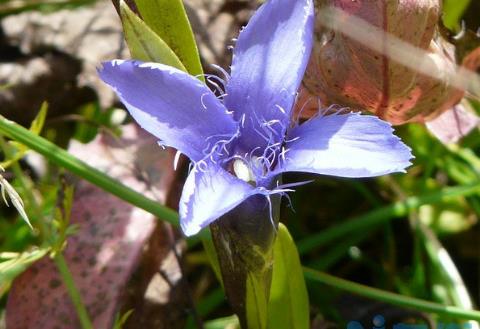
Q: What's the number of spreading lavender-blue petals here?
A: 4